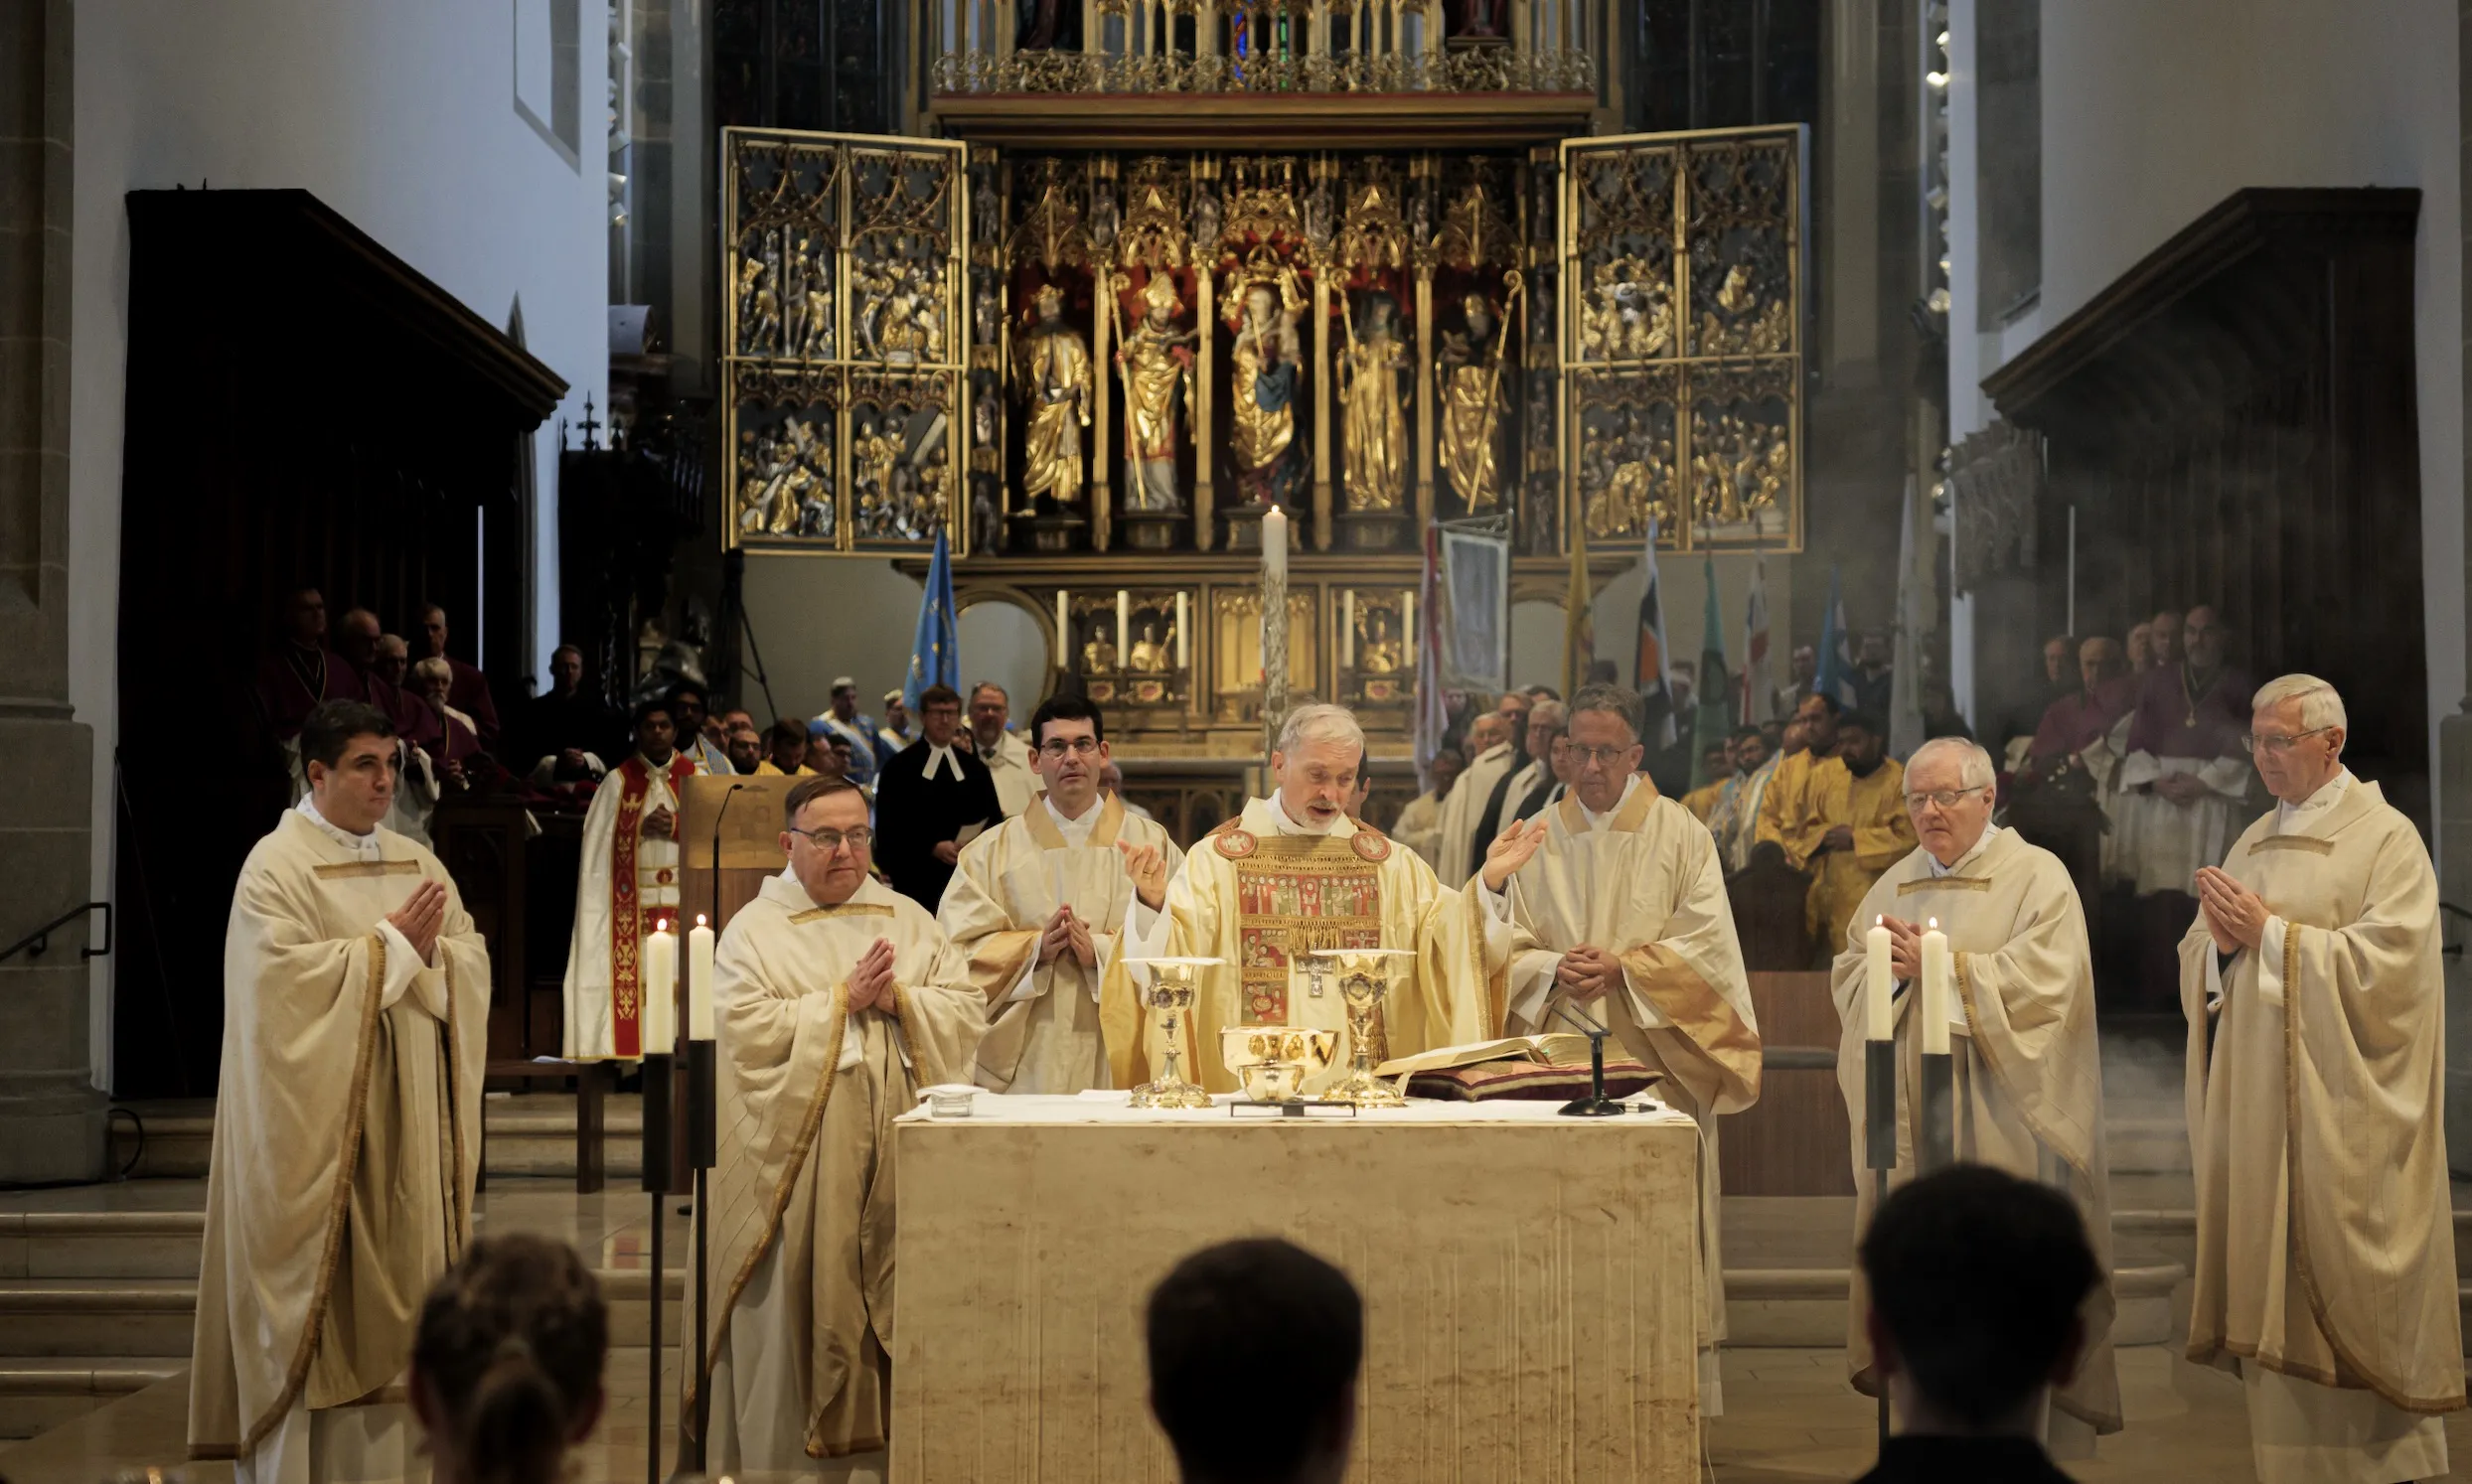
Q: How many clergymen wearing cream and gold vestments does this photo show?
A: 7